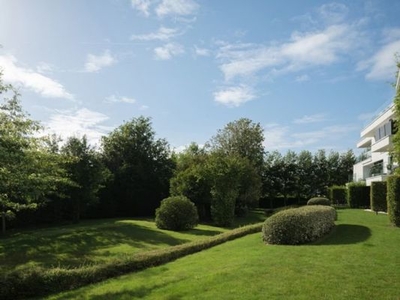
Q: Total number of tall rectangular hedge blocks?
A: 4